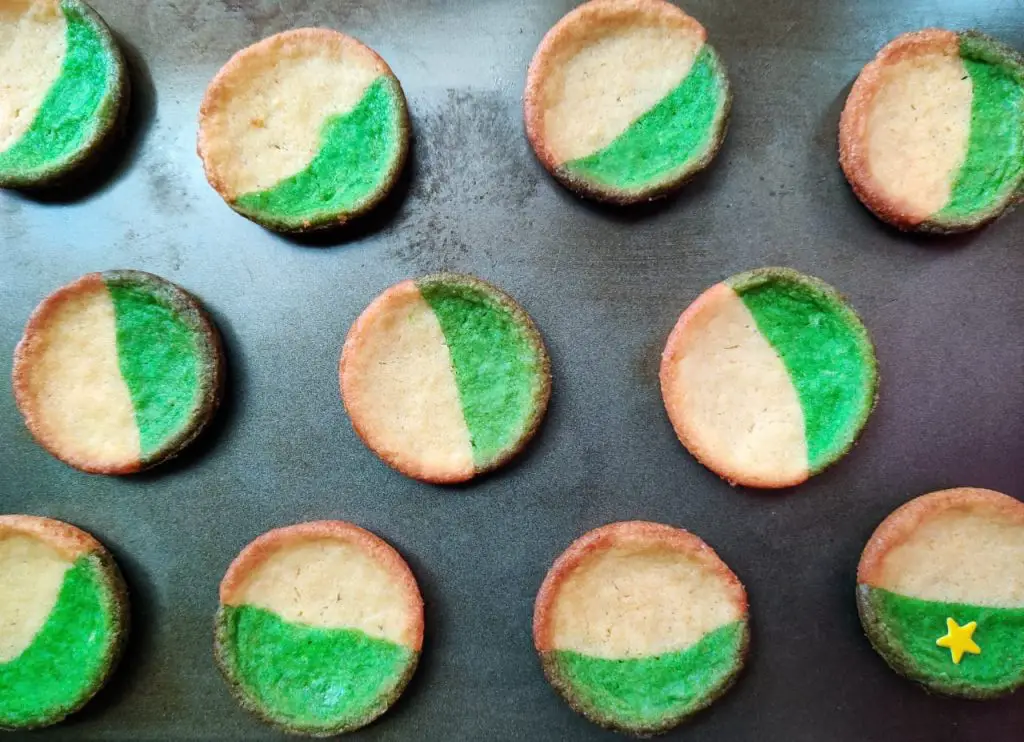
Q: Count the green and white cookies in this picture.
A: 11